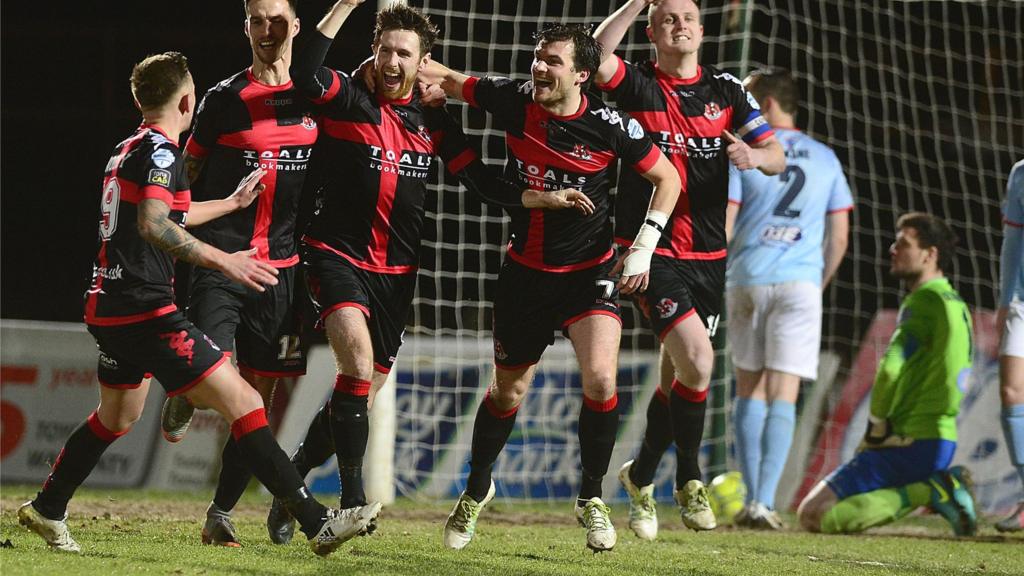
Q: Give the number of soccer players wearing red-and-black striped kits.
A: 5